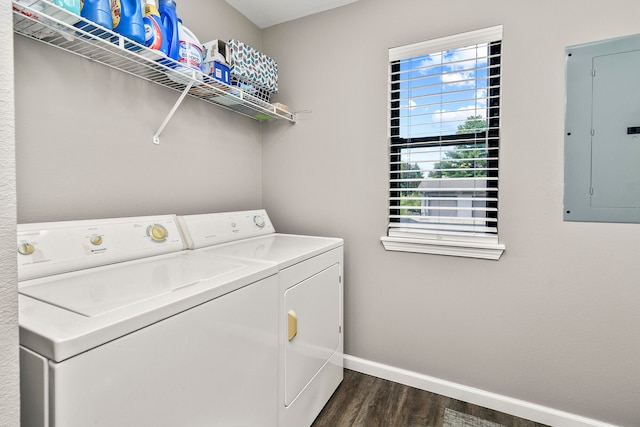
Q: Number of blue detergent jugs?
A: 3